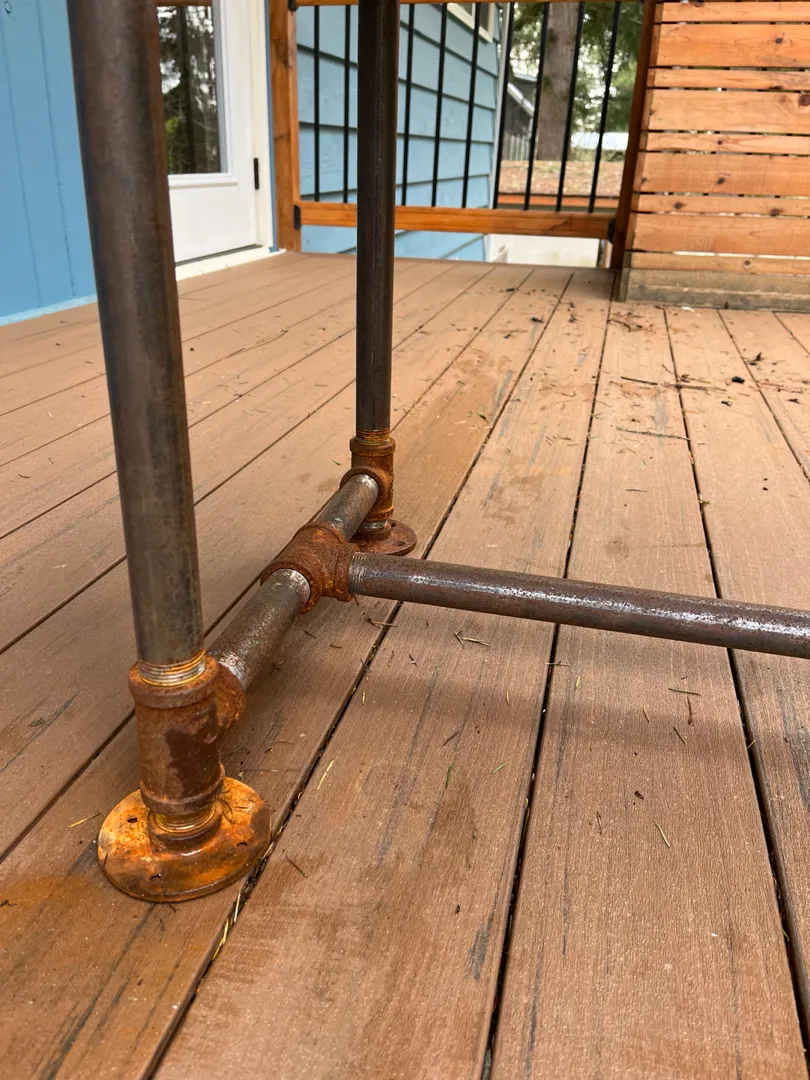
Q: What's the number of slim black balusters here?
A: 9